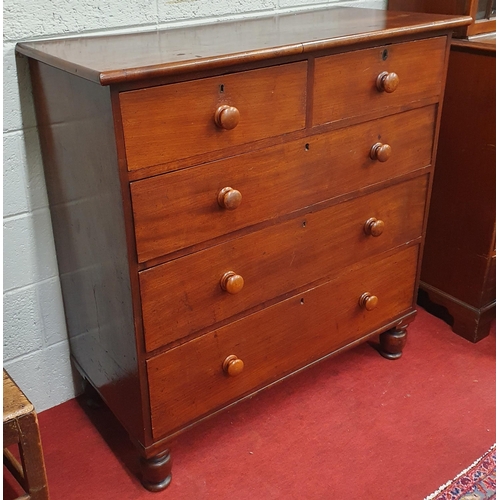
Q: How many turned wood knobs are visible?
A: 8